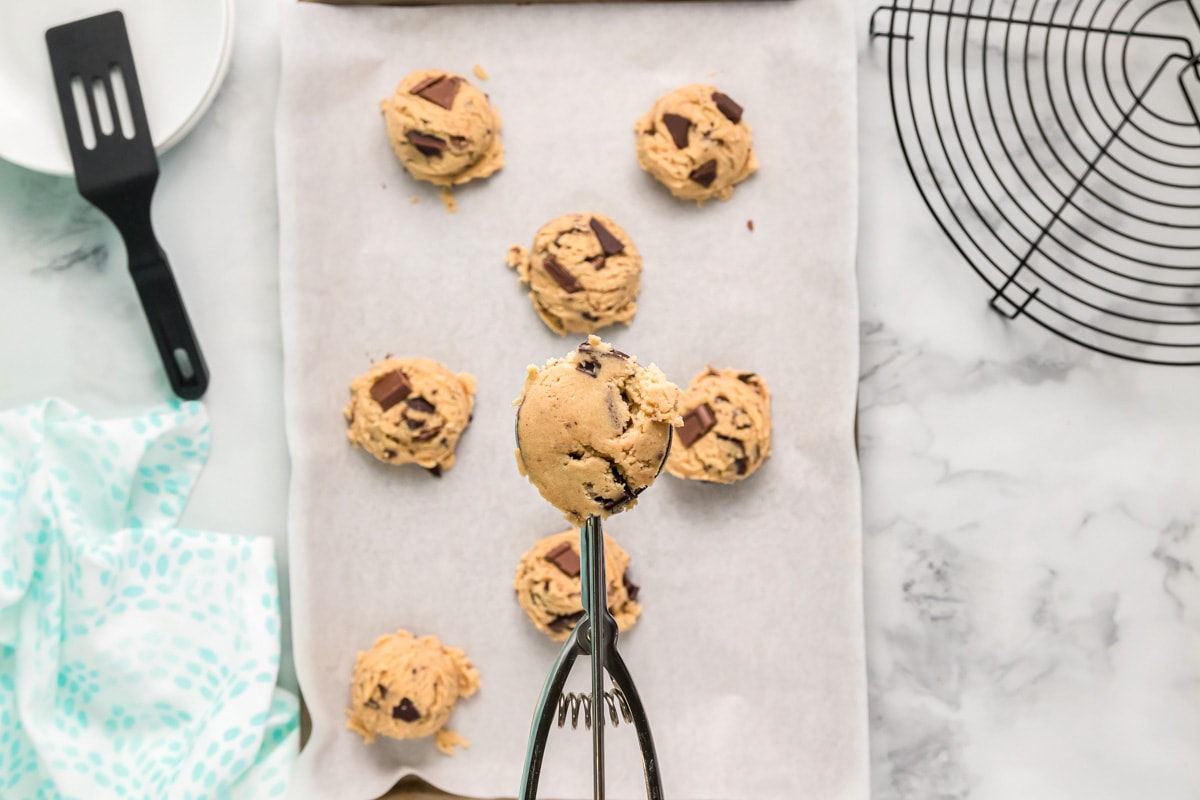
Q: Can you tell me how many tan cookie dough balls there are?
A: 8